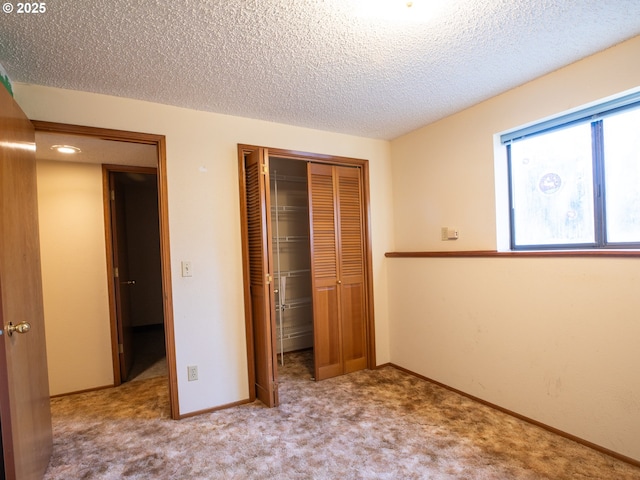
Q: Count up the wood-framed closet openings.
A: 1